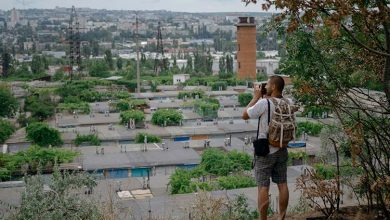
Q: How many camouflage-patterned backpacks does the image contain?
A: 1